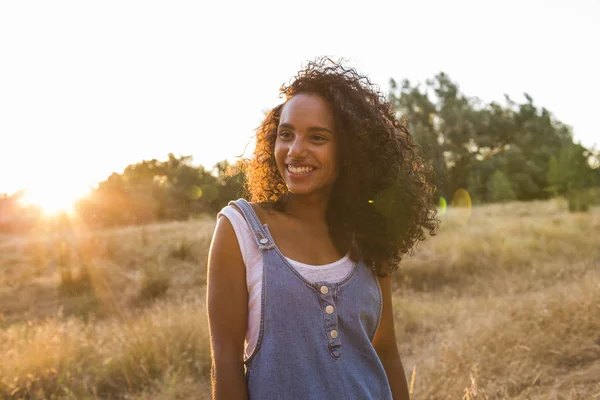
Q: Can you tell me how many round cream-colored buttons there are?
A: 4